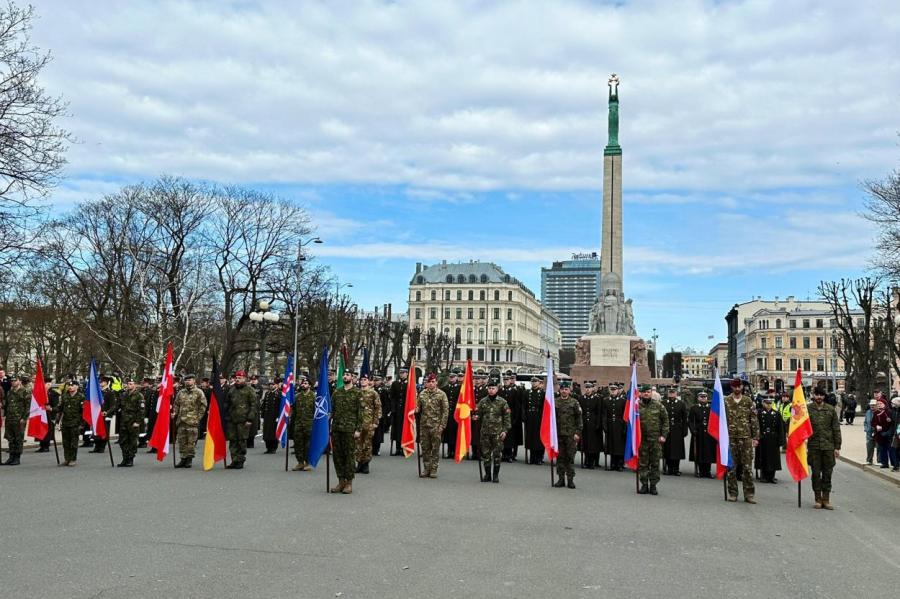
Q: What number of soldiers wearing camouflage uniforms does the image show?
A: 14